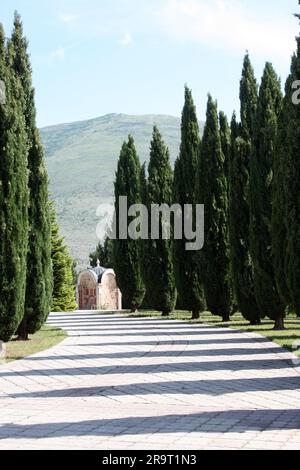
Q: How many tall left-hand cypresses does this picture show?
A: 2